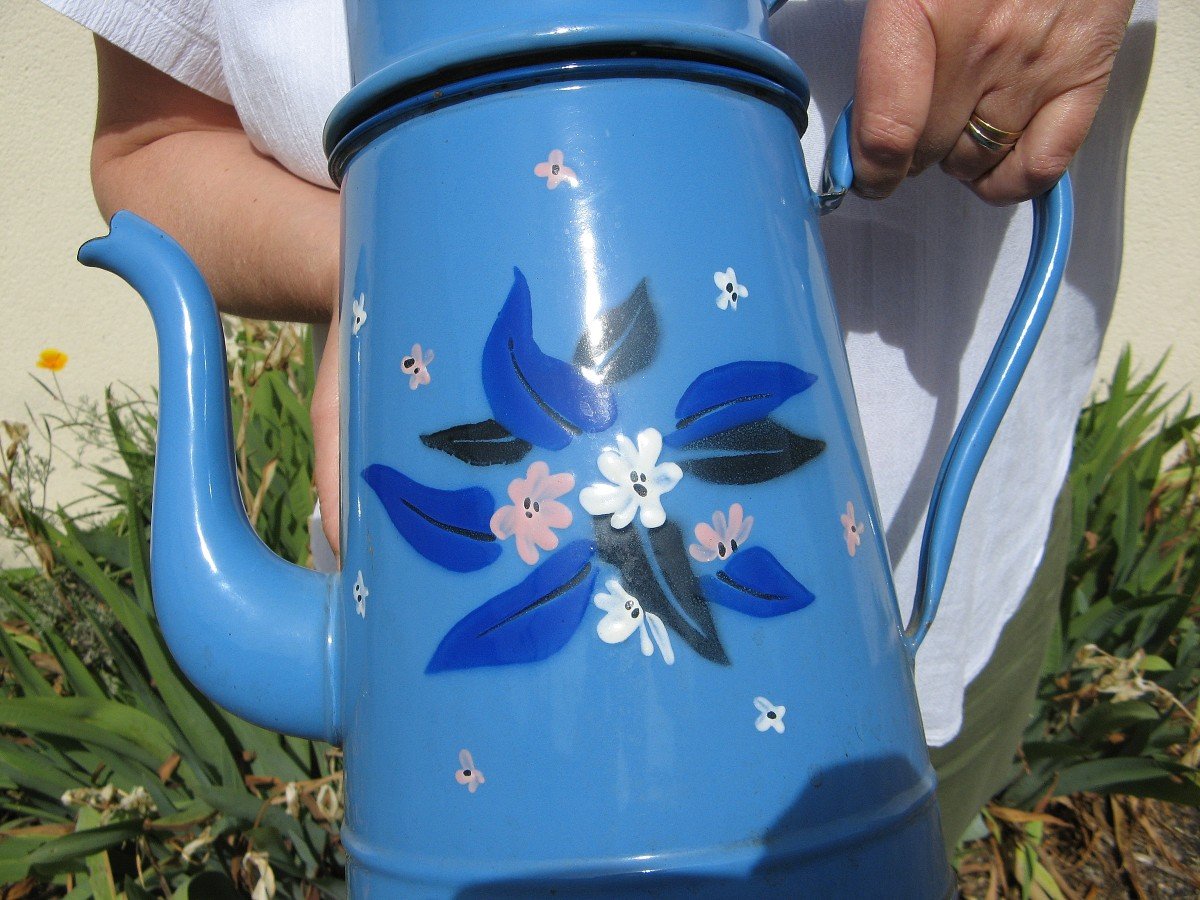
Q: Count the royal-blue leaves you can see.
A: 5